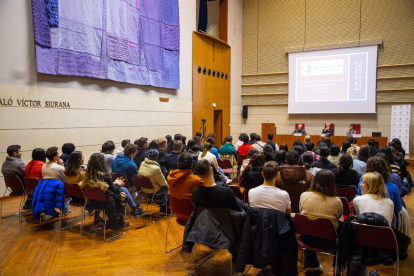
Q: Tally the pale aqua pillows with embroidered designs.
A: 0